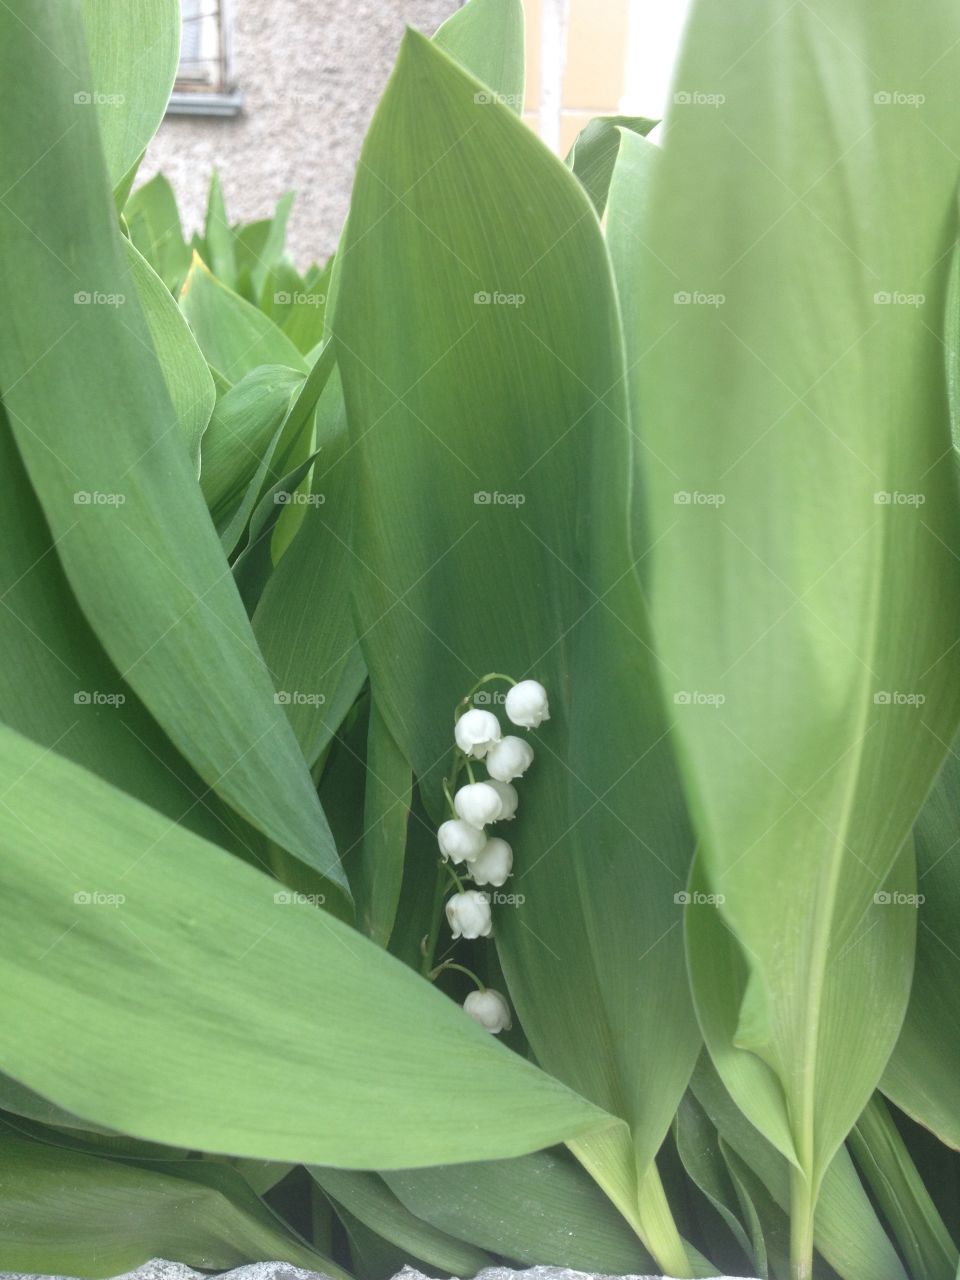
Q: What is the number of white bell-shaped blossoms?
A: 9